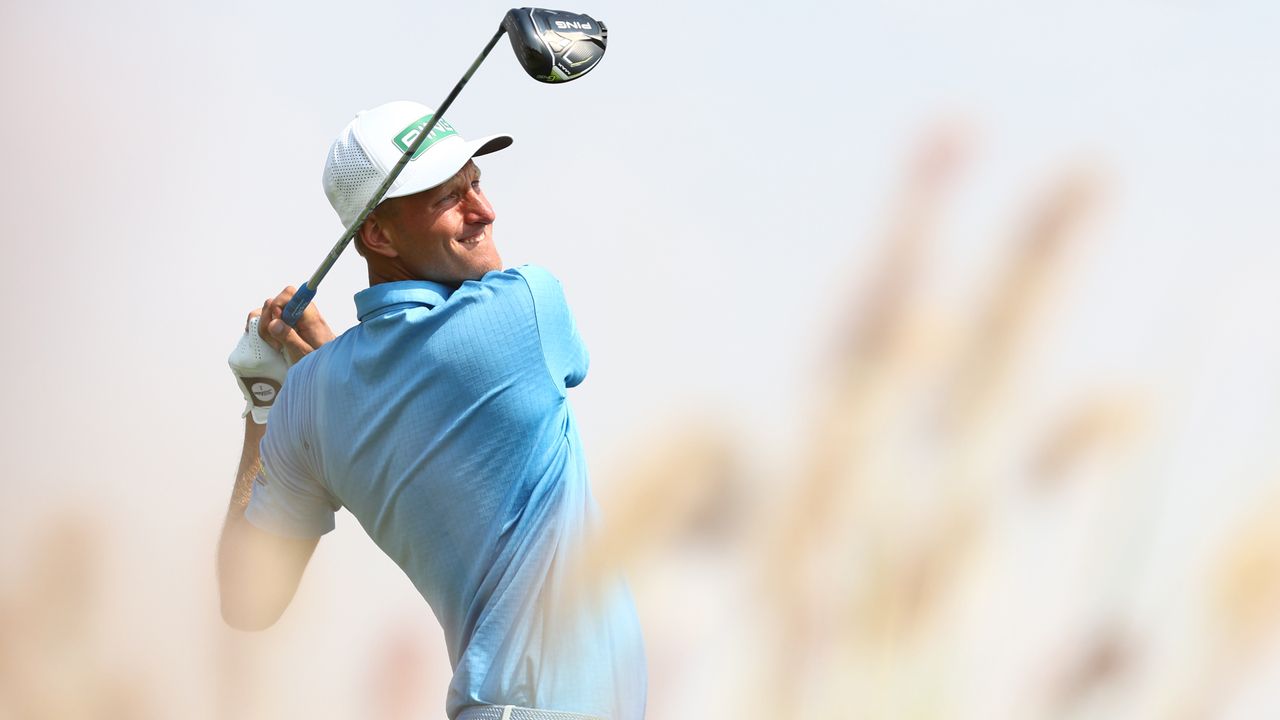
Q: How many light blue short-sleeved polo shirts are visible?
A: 1